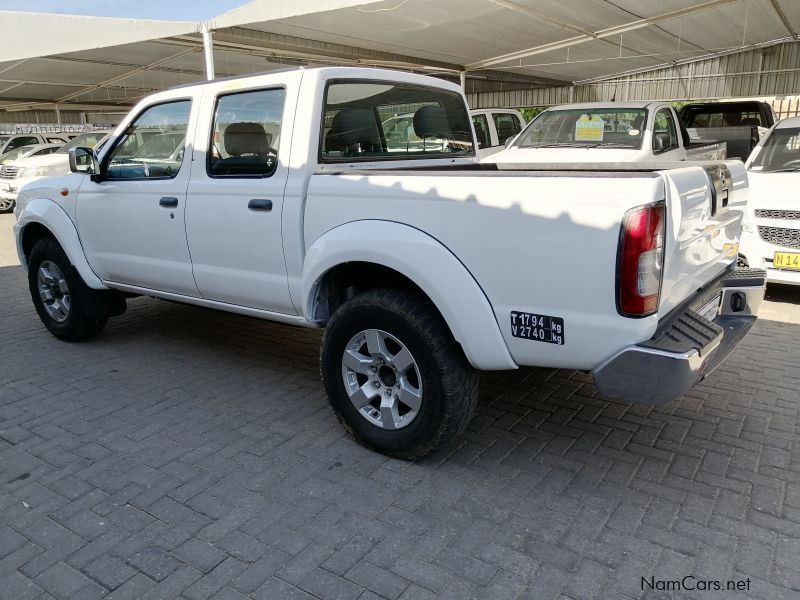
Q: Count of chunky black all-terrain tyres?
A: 2